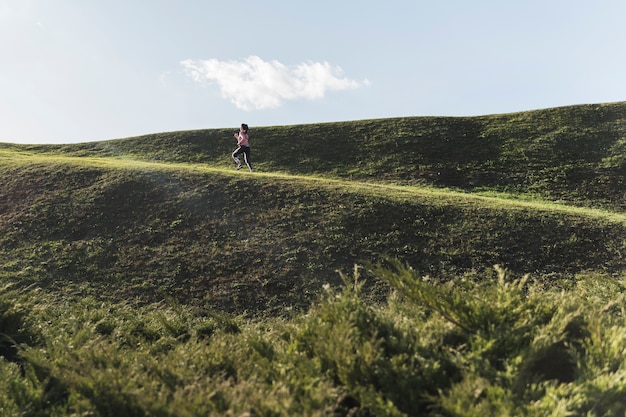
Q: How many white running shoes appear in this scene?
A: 2